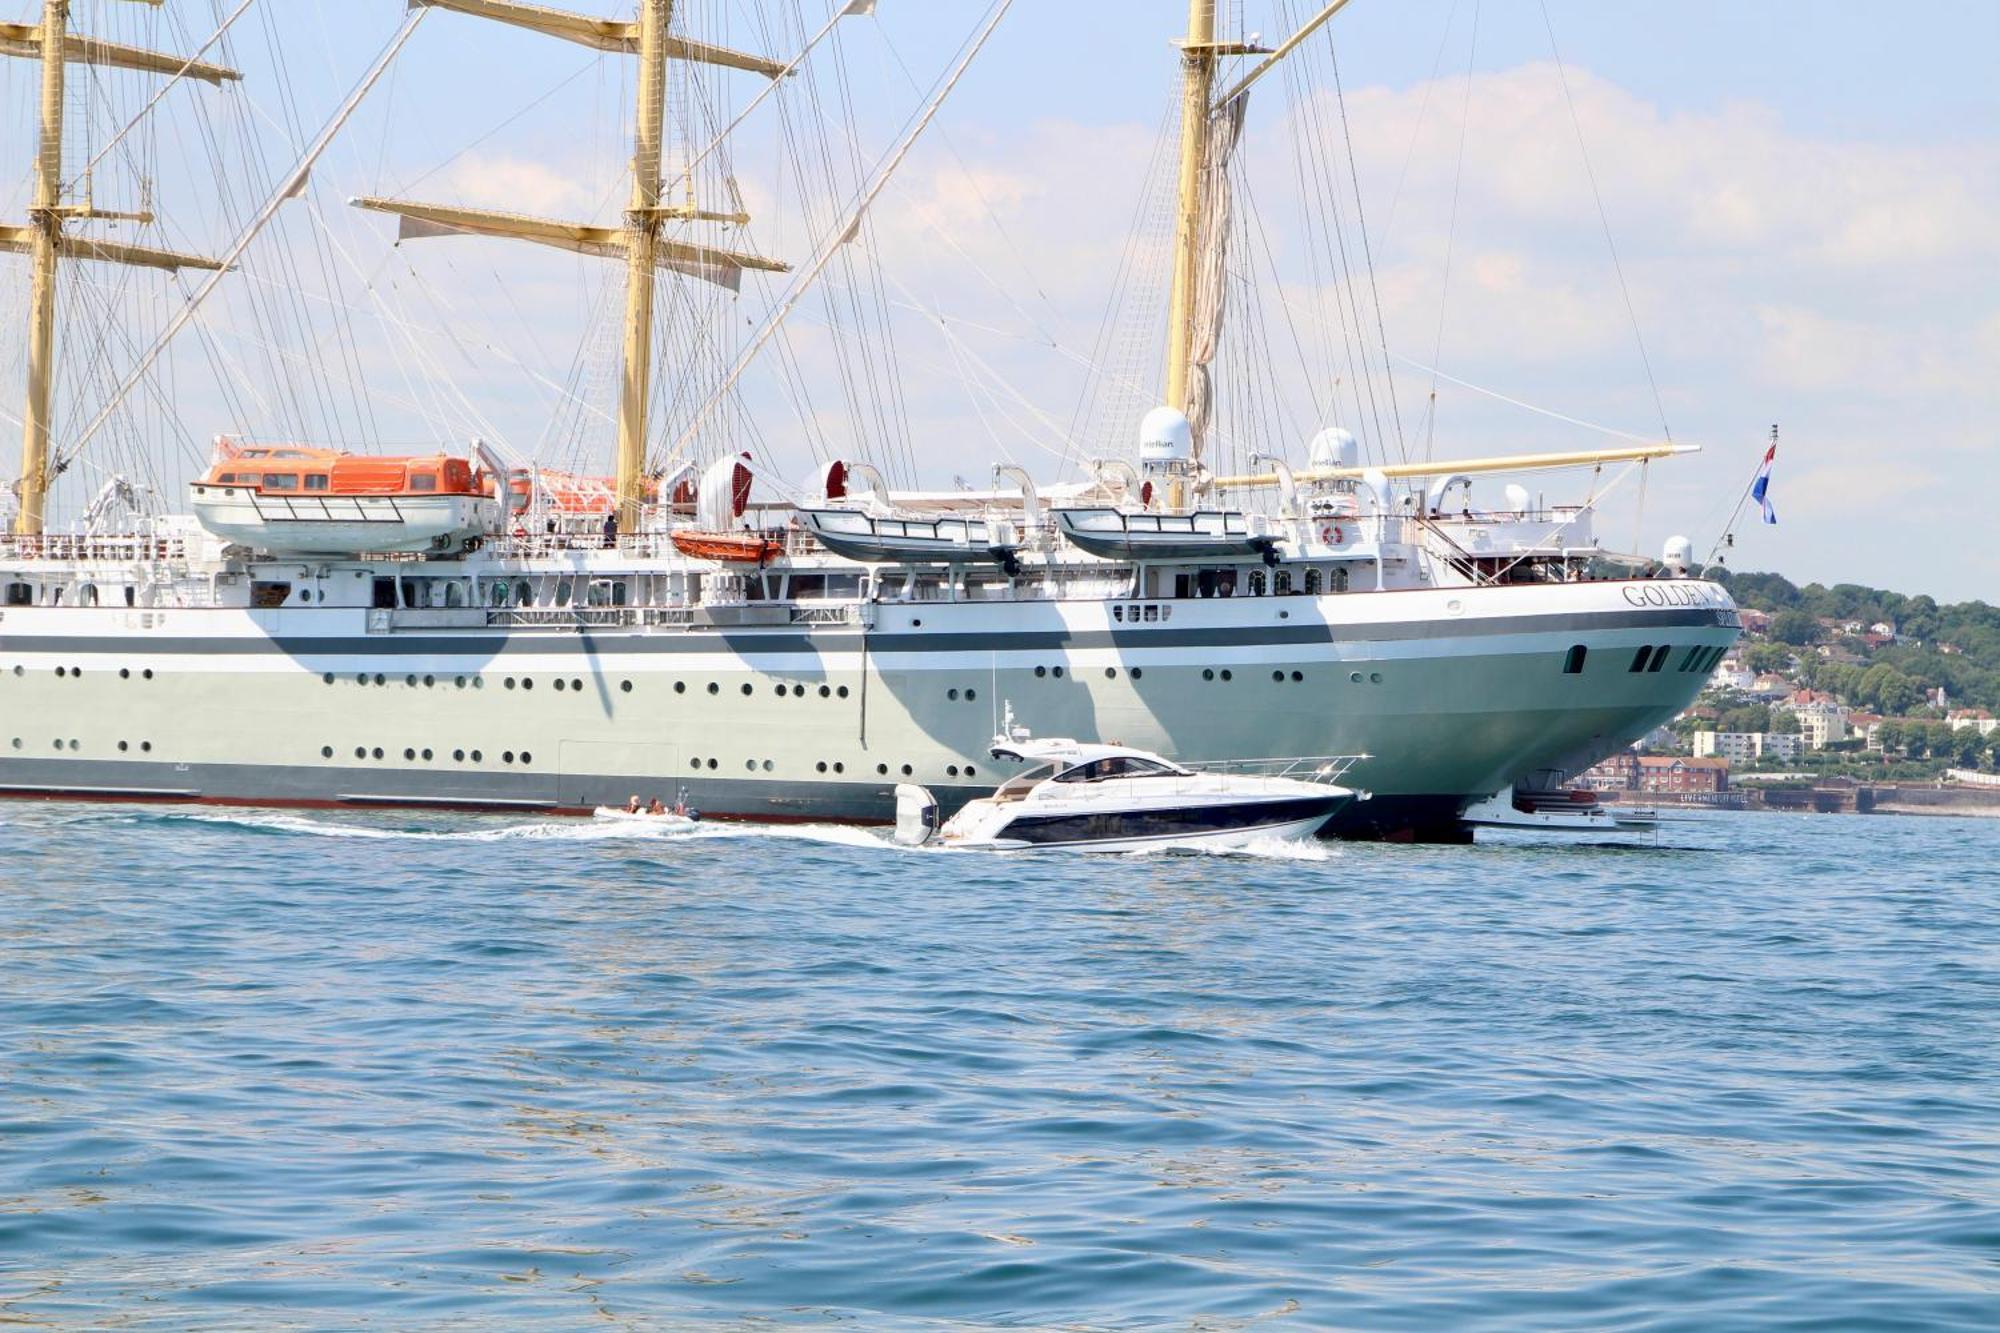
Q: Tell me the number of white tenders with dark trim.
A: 2